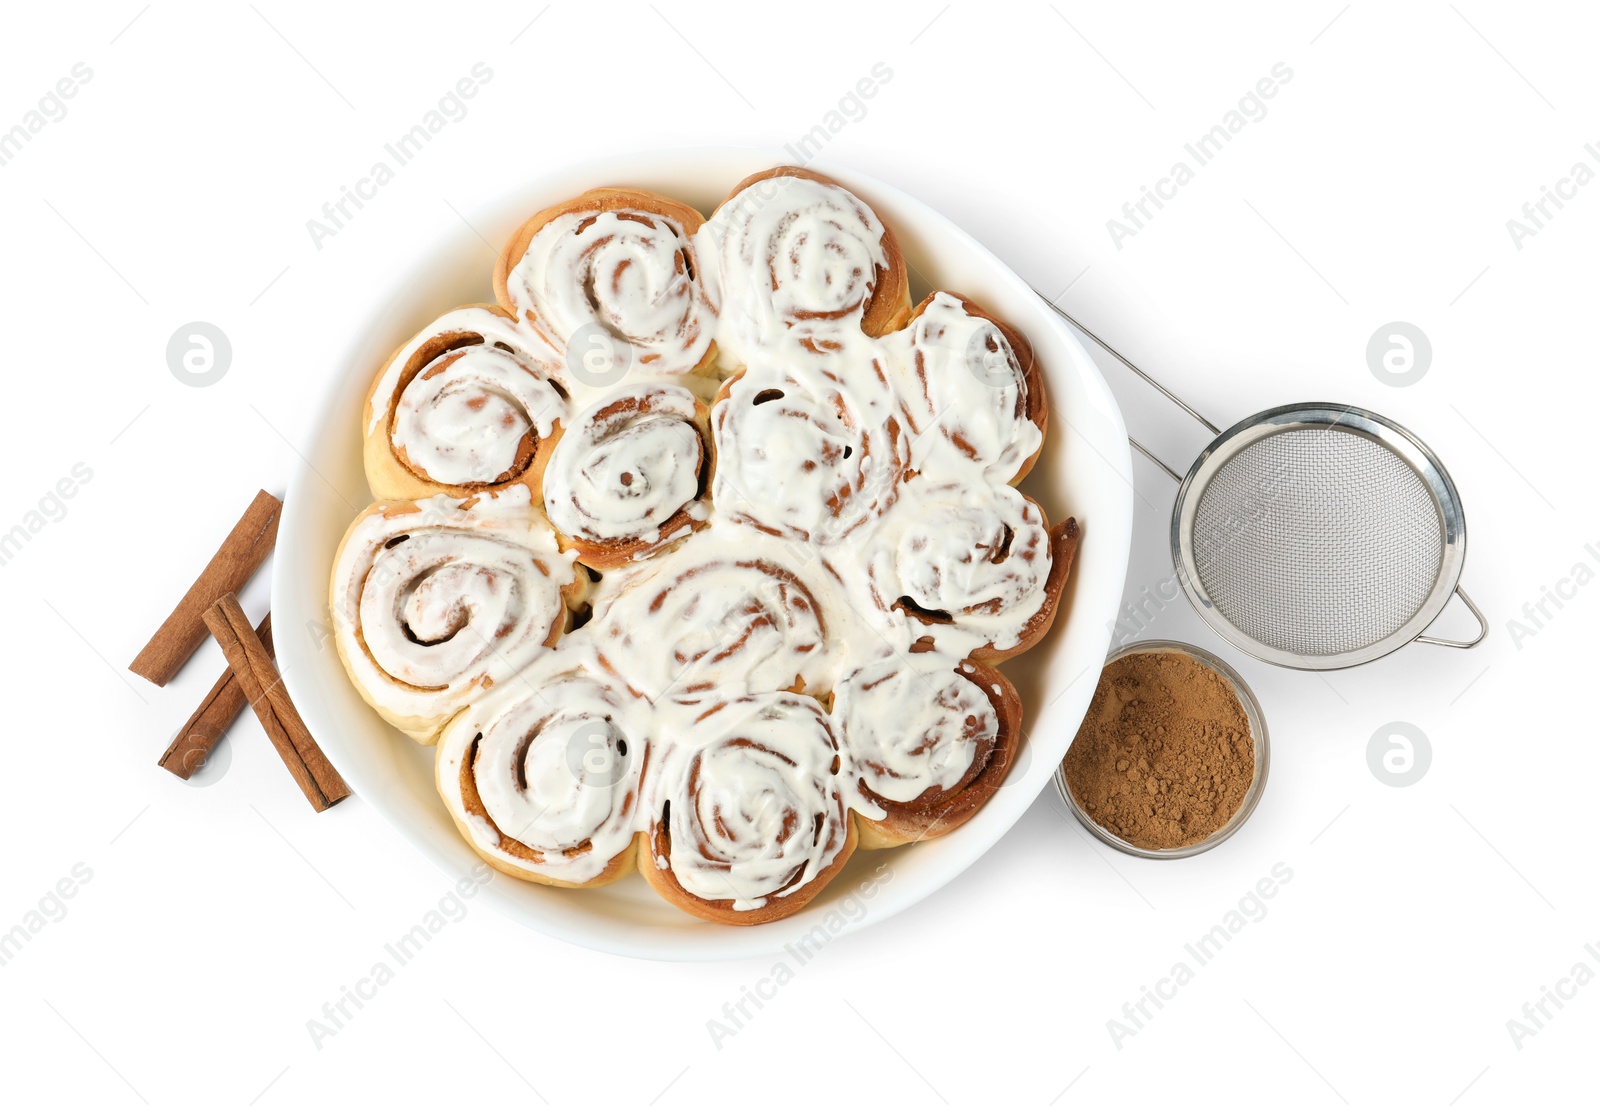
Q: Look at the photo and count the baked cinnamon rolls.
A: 12